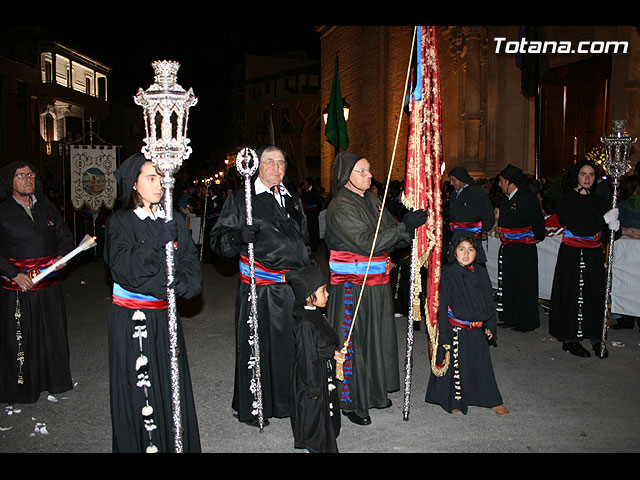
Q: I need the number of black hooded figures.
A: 9